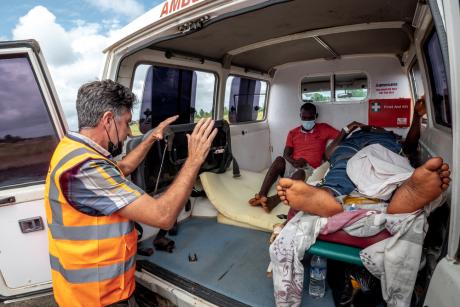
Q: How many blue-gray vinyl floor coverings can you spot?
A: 1